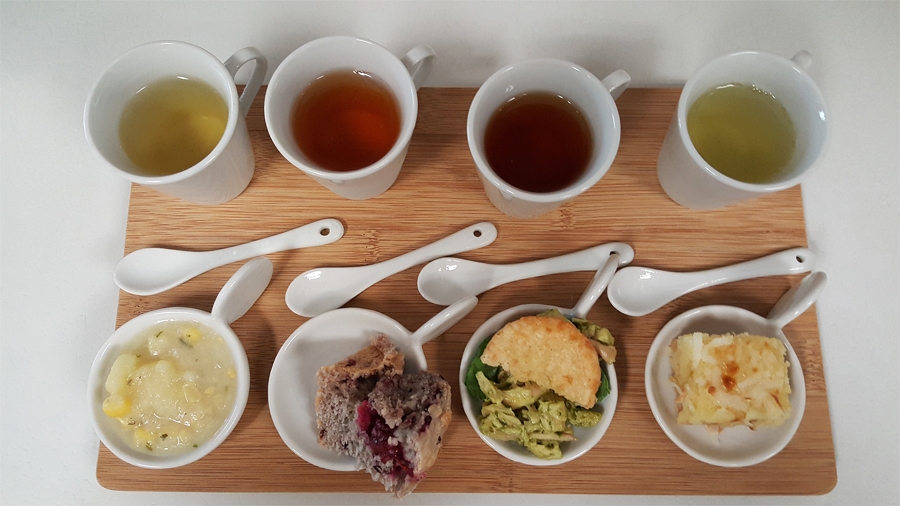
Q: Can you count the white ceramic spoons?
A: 4